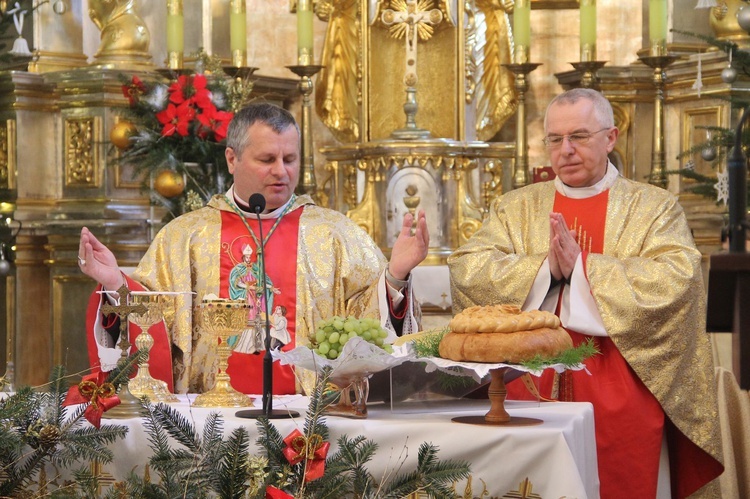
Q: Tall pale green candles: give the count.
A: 6